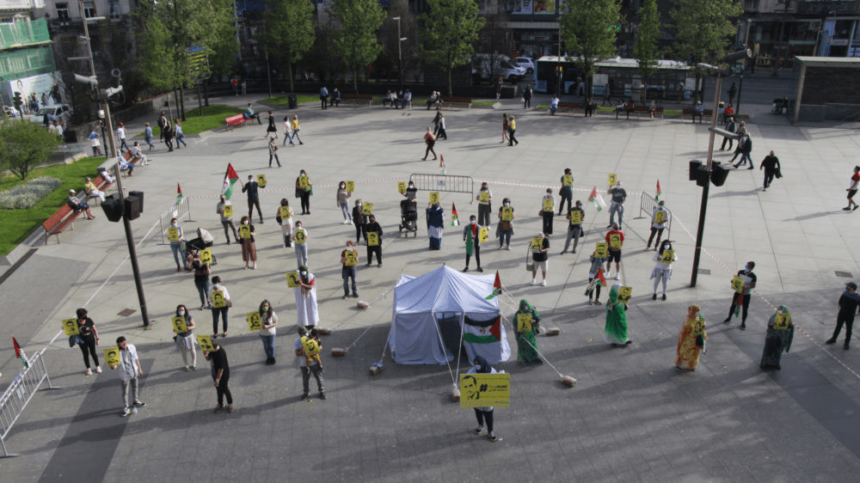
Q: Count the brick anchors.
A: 7